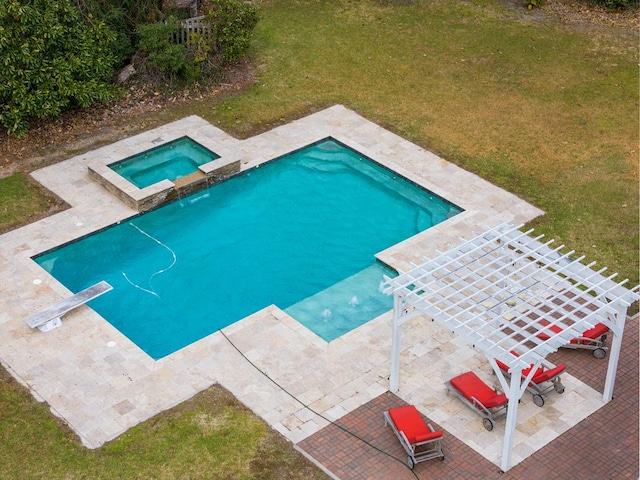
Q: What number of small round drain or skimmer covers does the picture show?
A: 3